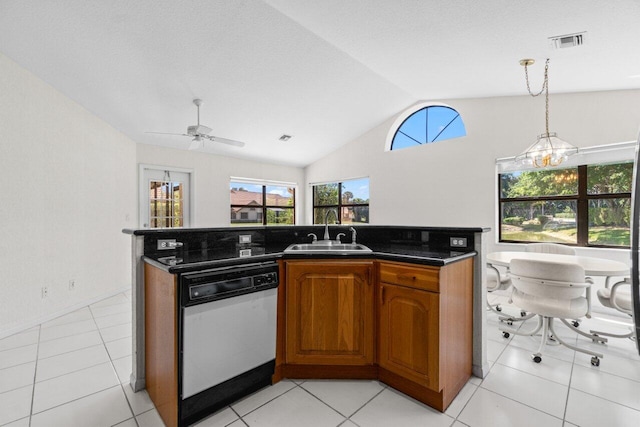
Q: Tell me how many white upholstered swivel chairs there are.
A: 4